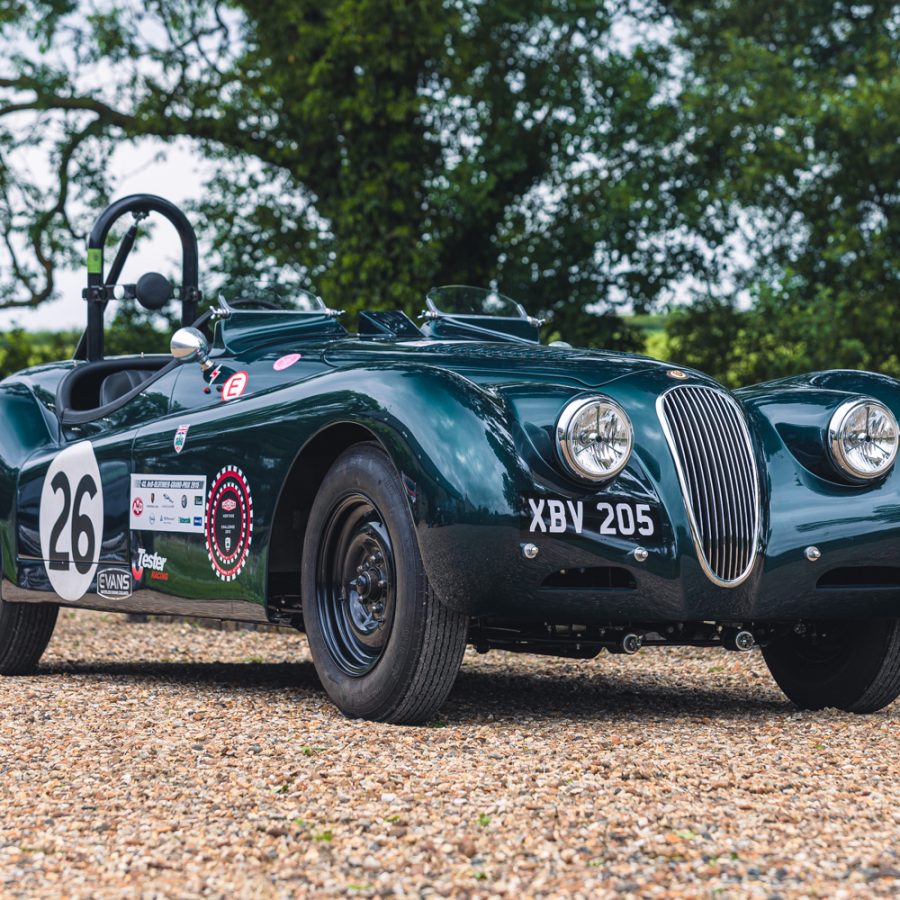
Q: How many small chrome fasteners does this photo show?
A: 3